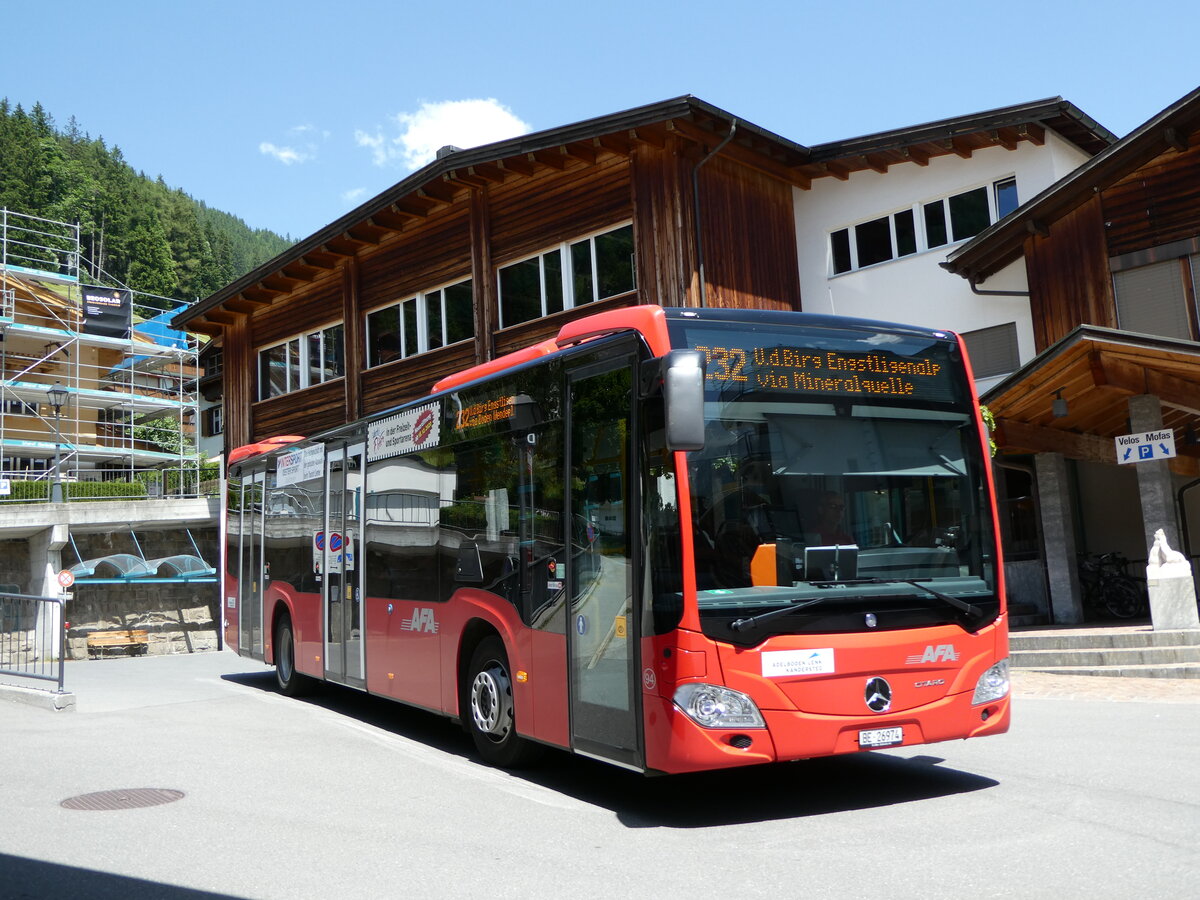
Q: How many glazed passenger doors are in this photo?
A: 3